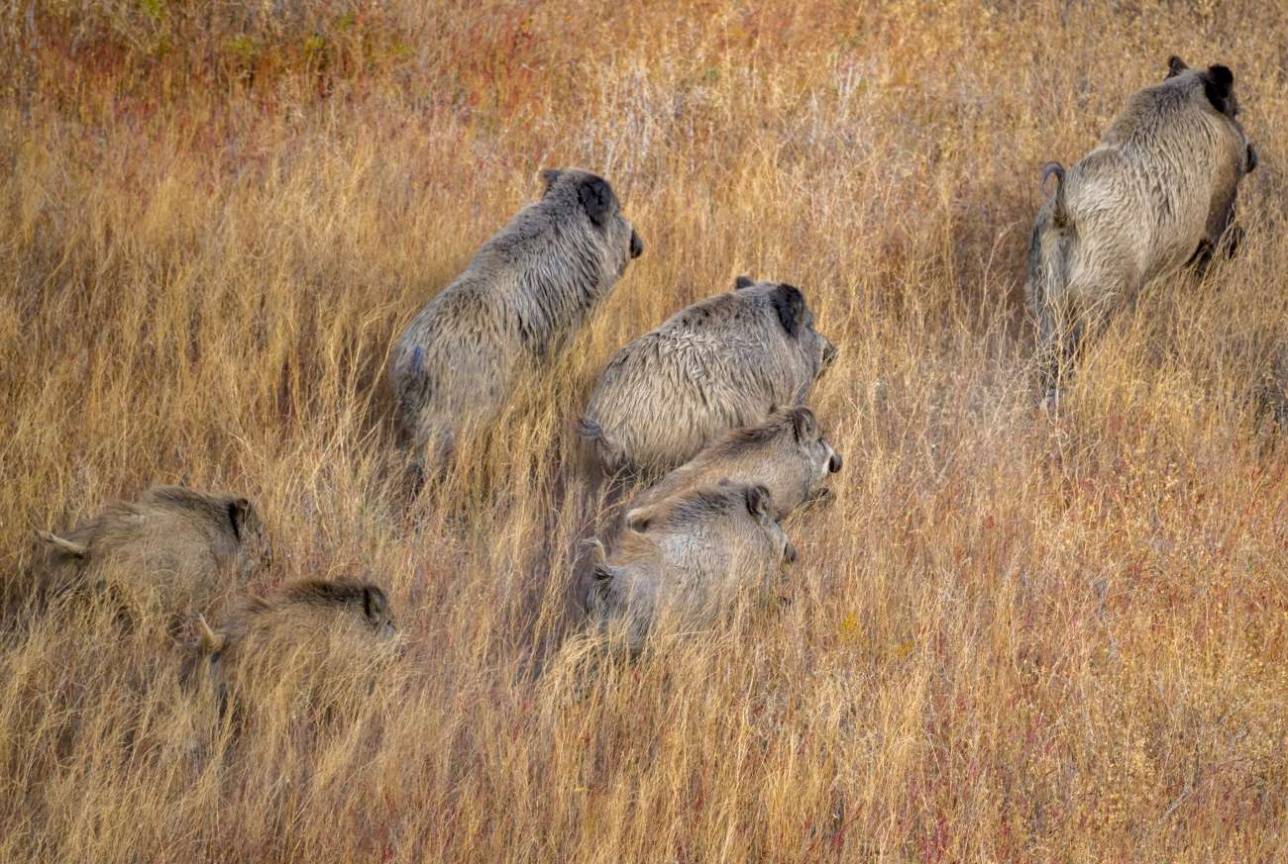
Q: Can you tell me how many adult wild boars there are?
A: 3